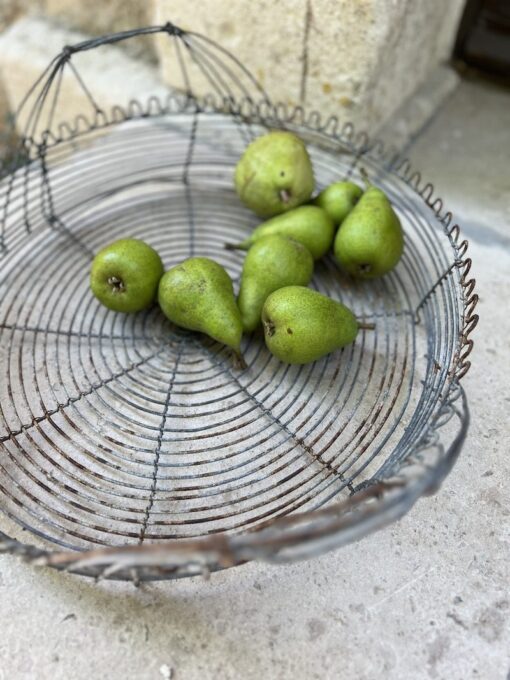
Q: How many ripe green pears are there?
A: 8